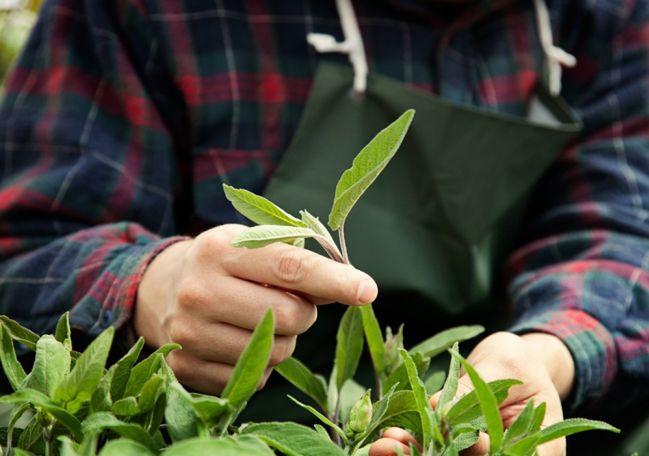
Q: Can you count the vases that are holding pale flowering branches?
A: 0